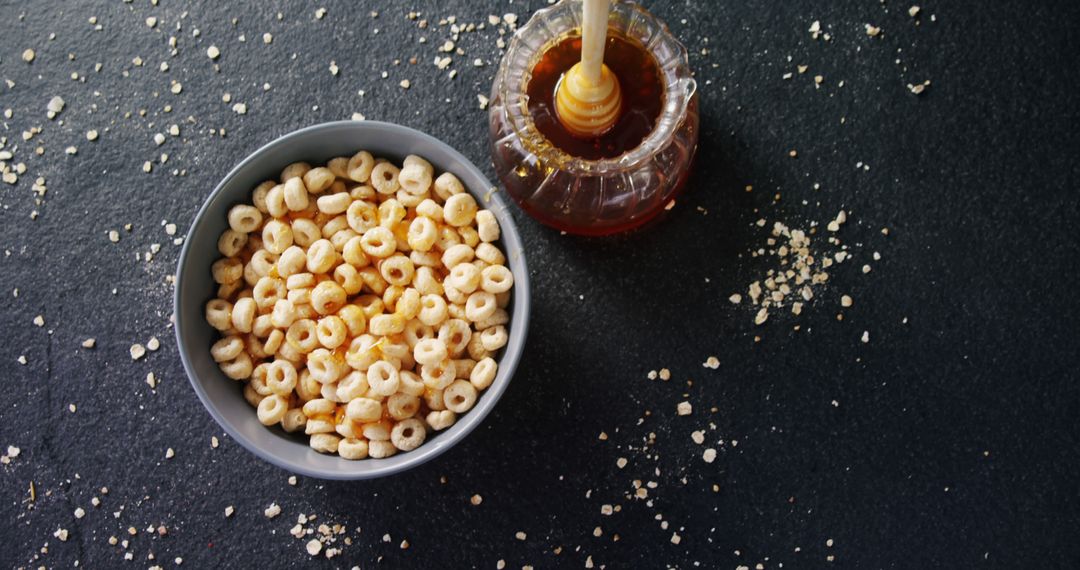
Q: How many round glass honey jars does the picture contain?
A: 1